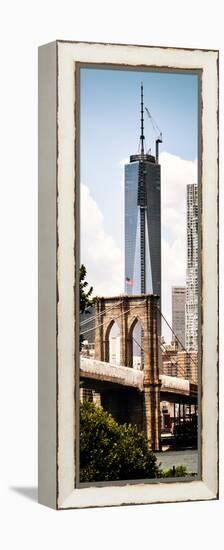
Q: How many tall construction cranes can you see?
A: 1